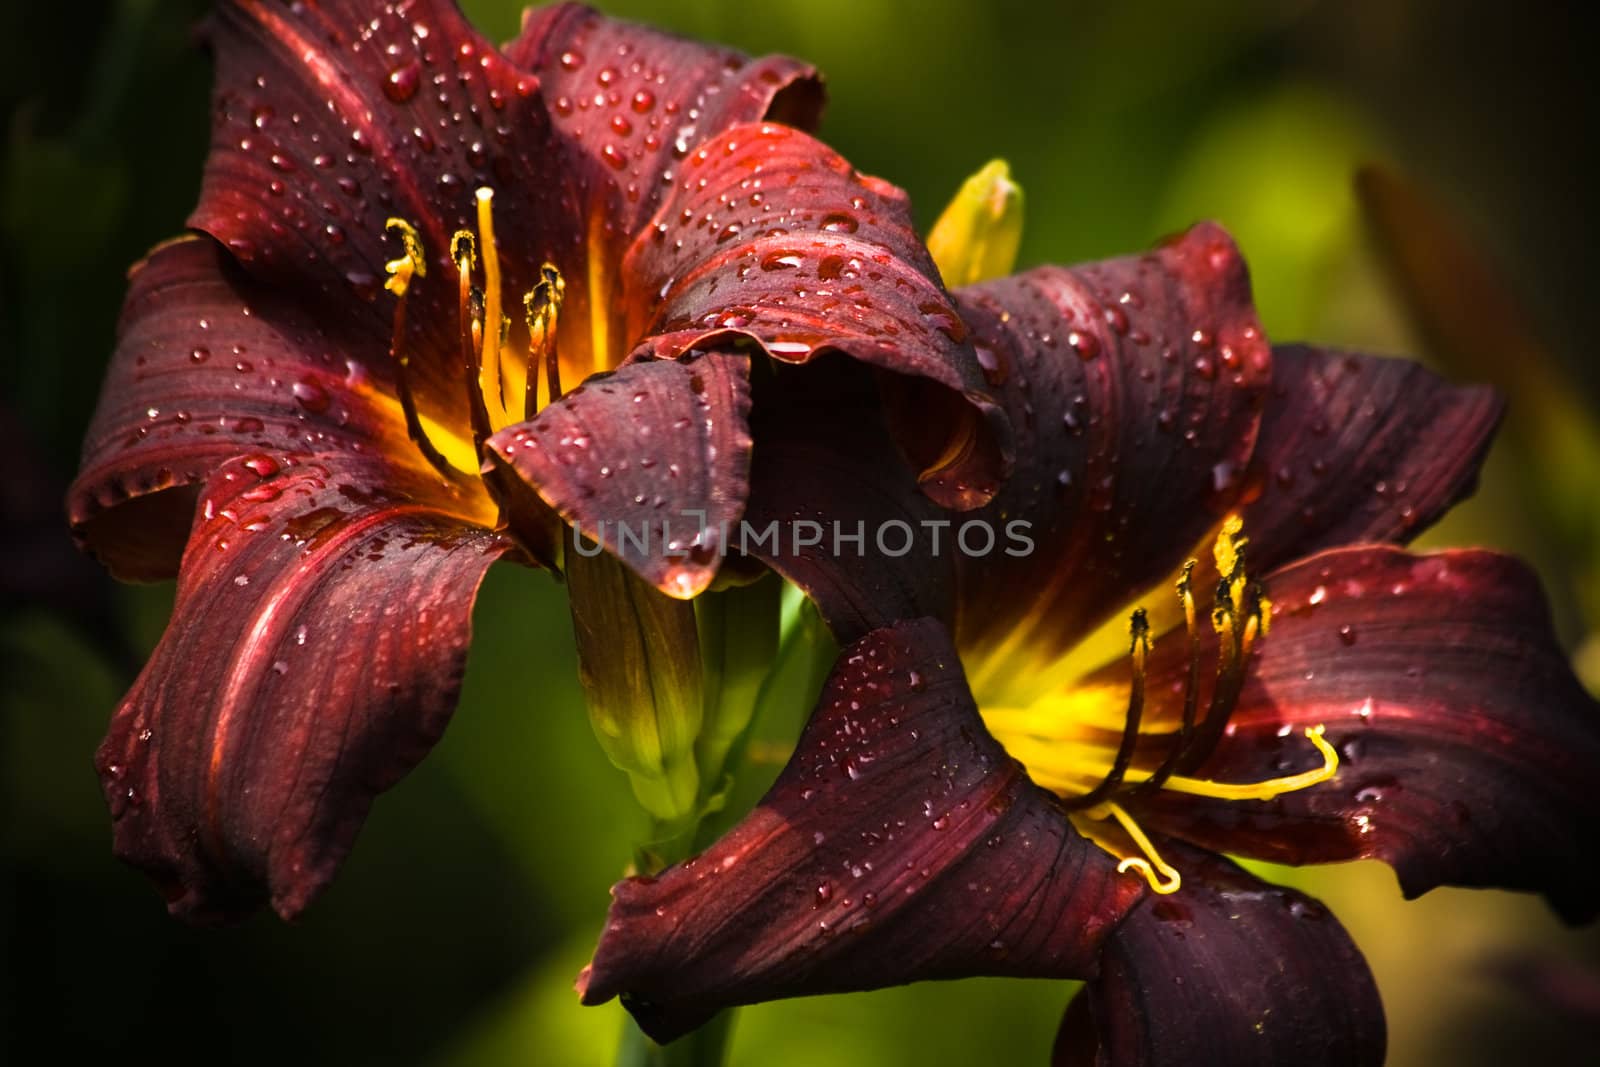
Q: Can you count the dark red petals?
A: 12